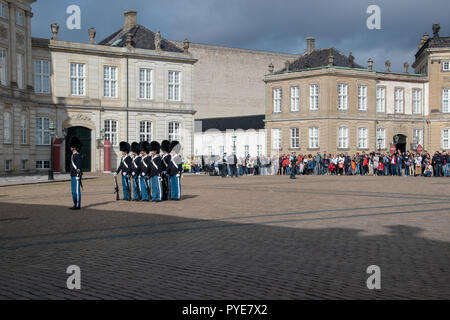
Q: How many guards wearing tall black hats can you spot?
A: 7